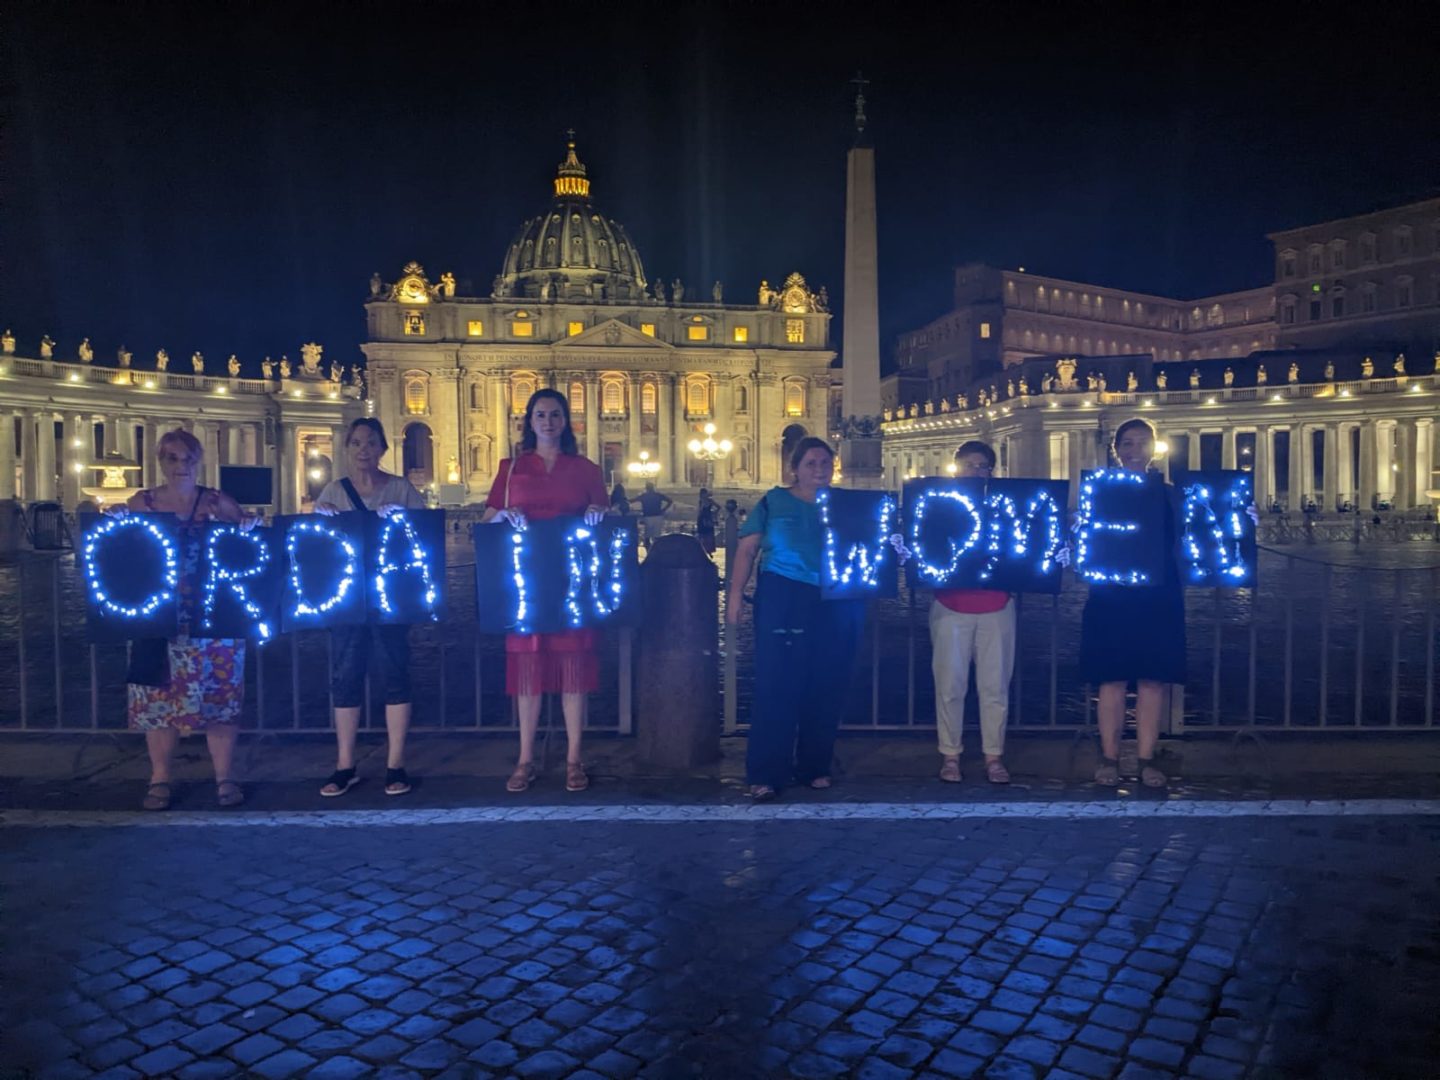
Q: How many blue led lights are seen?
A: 11